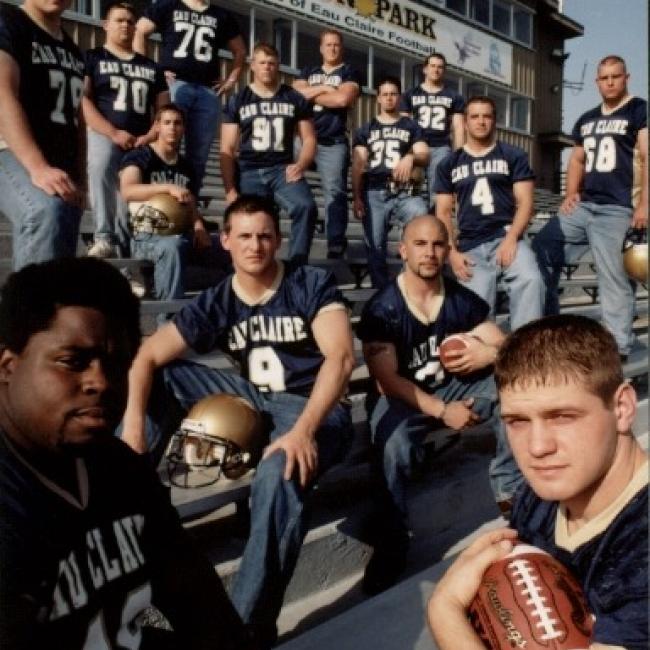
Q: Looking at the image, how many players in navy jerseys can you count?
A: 14